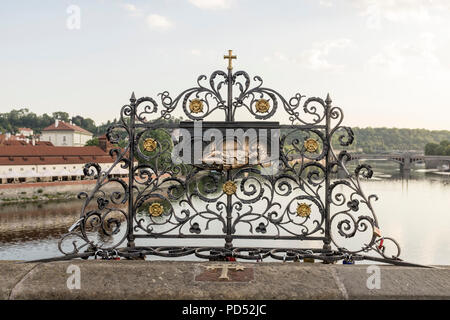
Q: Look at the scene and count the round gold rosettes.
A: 7